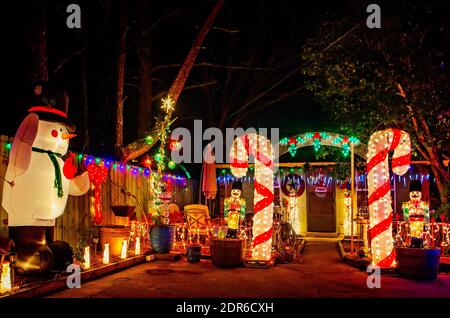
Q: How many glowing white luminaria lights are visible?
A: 5